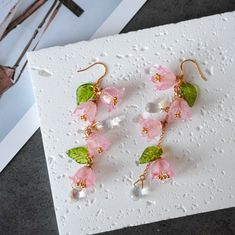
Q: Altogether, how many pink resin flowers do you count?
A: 8